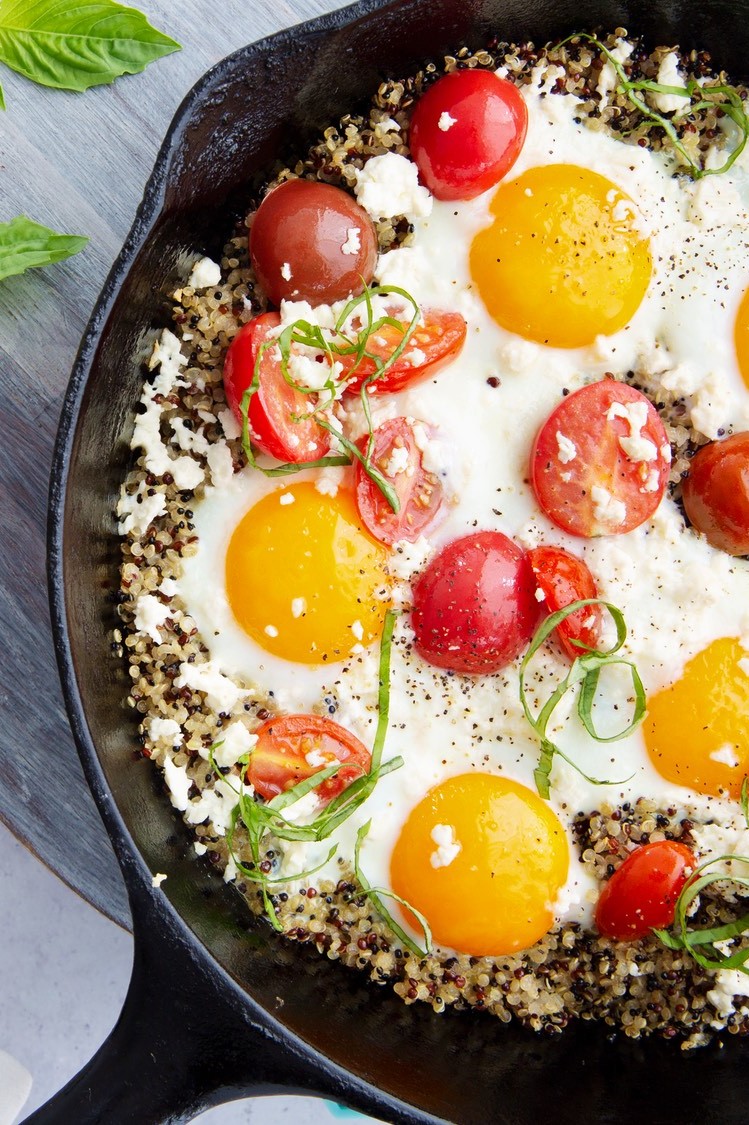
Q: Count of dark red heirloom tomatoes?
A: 2